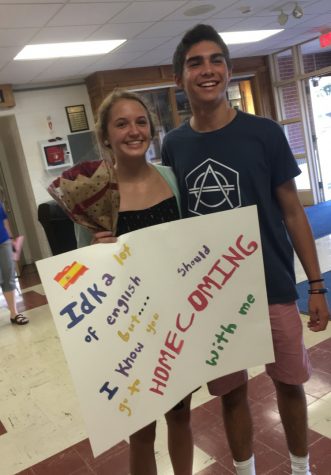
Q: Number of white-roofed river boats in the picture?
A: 0